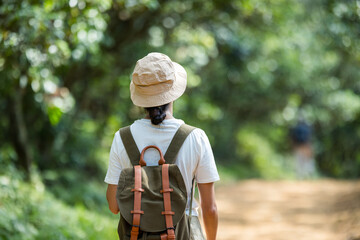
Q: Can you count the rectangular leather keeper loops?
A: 4